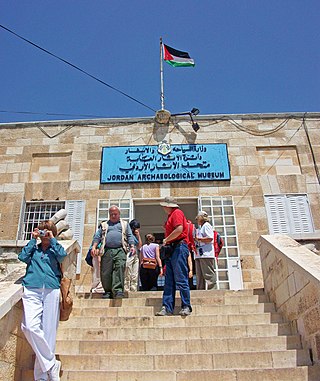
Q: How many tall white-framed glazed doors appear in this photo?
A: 2